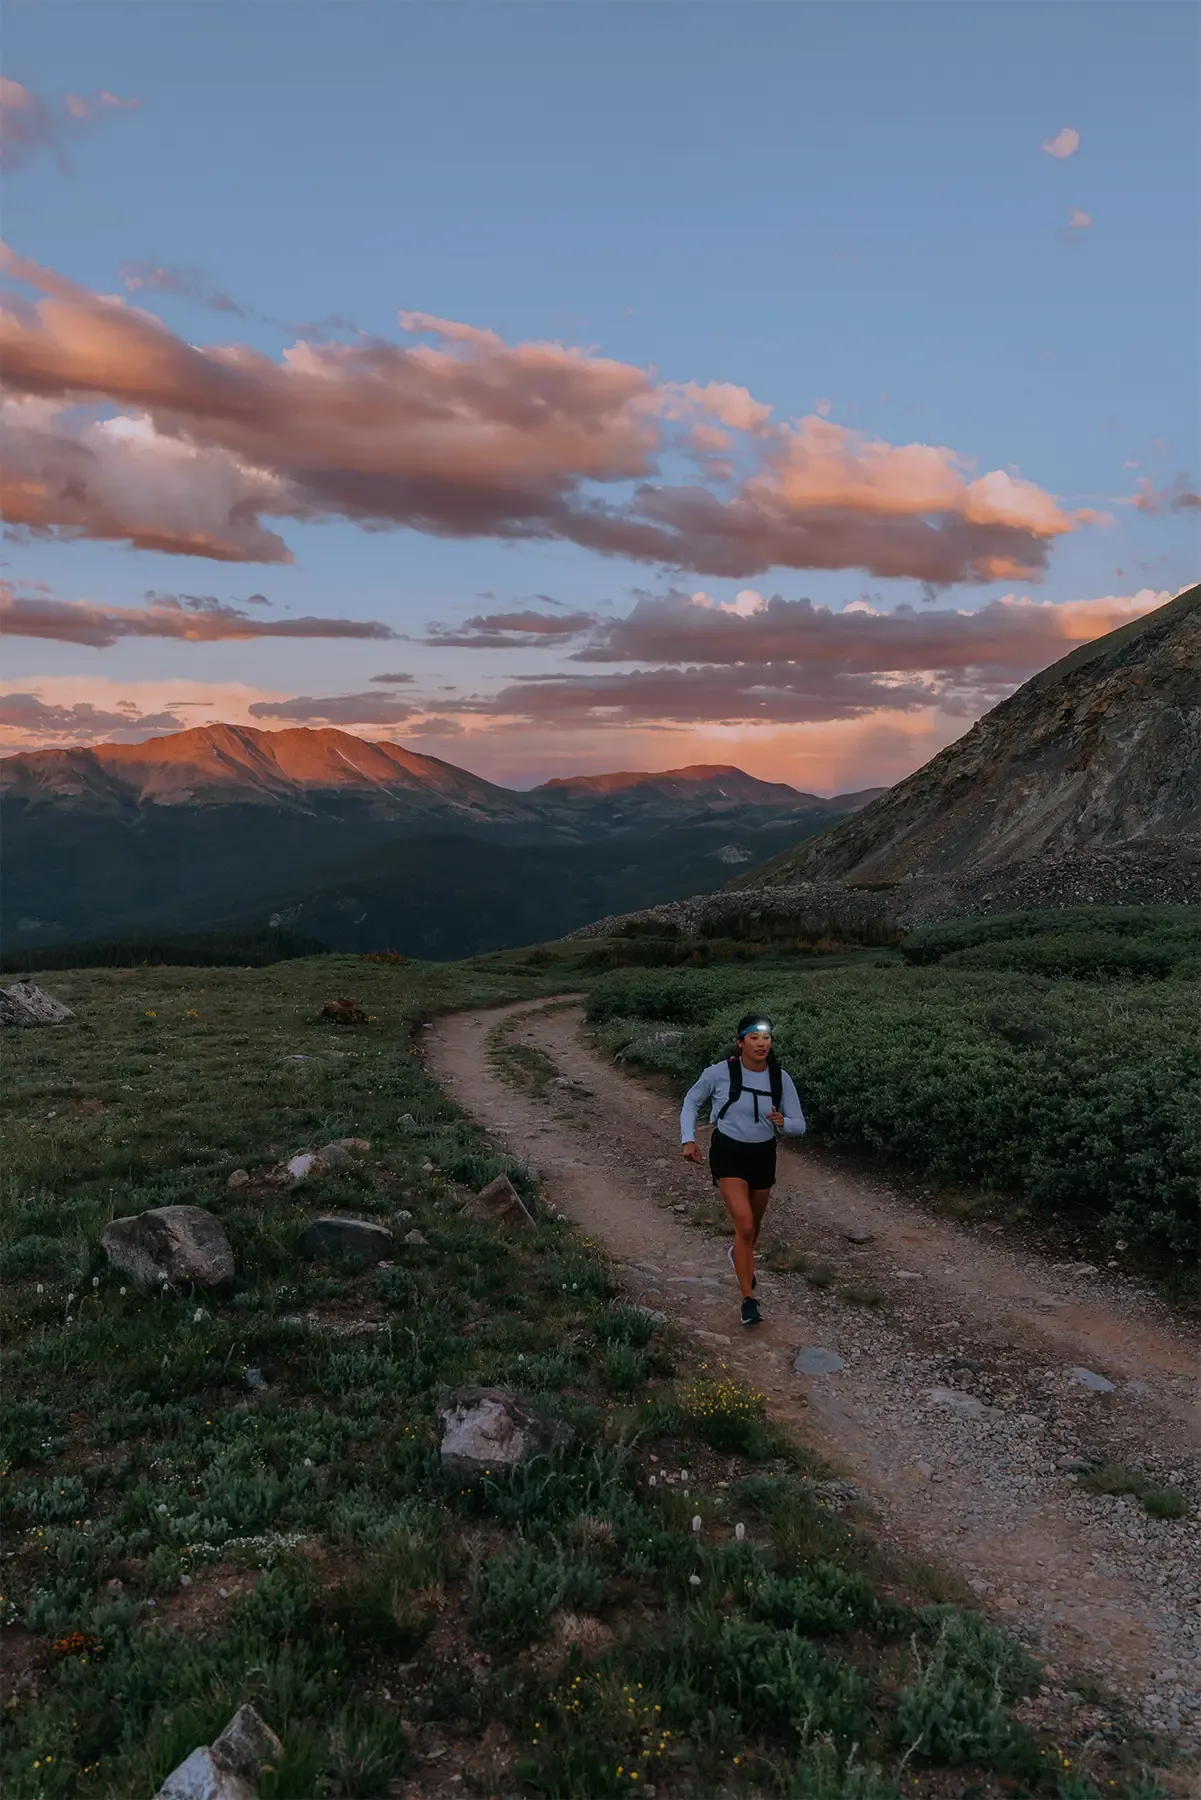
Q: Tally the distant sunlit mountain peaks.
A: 2